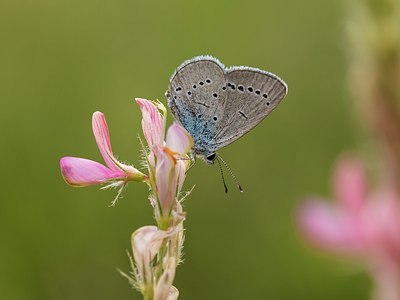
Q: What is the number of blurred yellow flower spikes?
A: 0